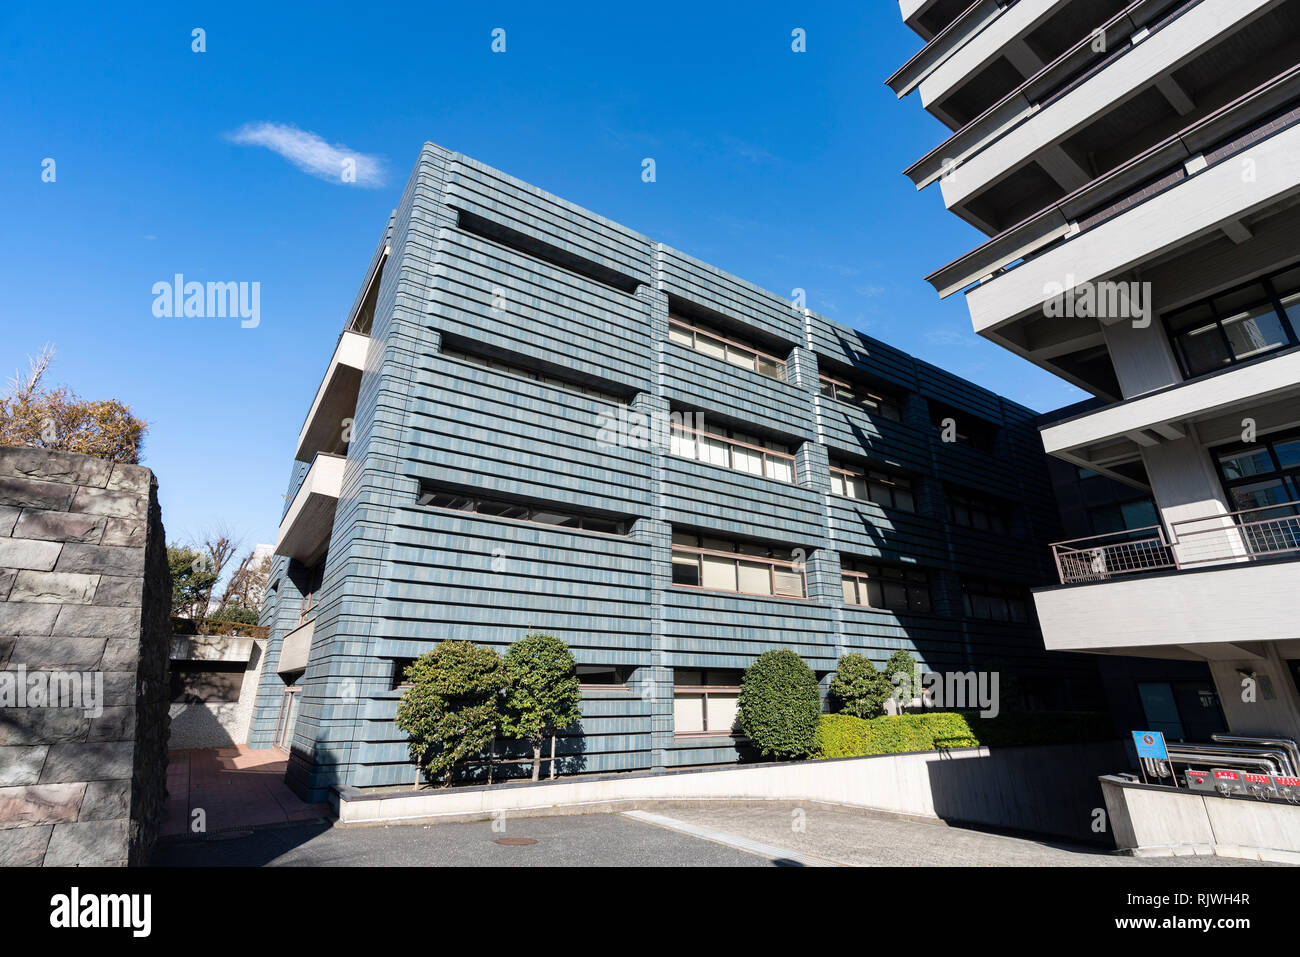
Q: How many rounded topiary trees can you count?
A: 5